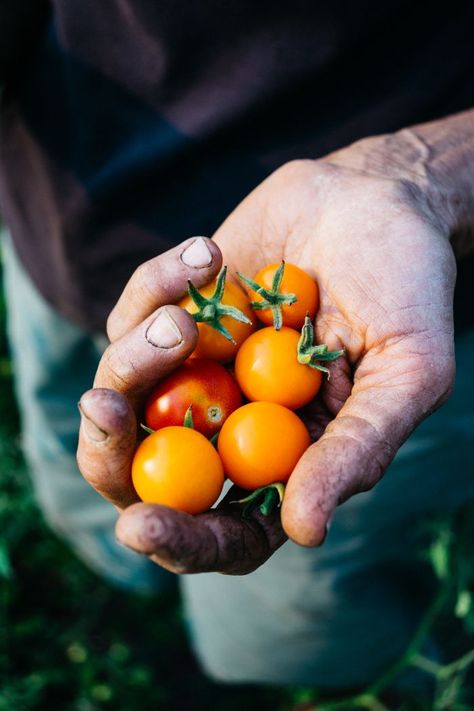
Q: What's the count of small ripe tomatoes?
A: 6